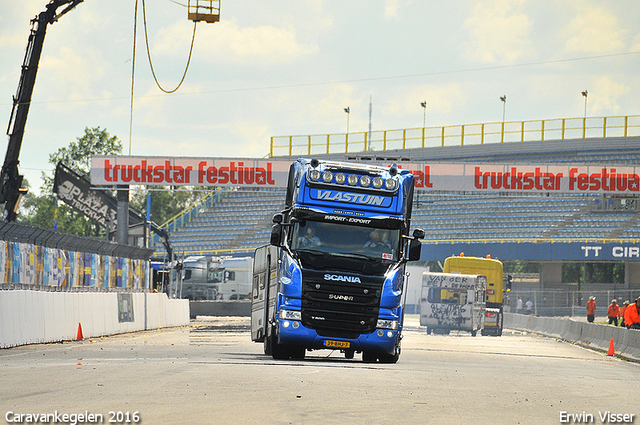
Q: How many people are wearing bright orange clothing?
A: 4